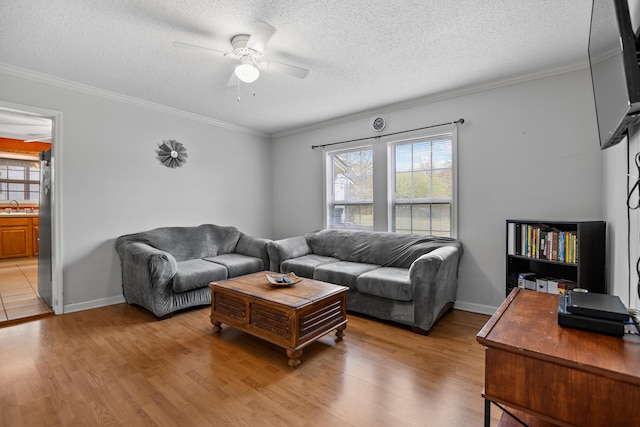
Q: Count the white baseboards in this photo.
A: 2